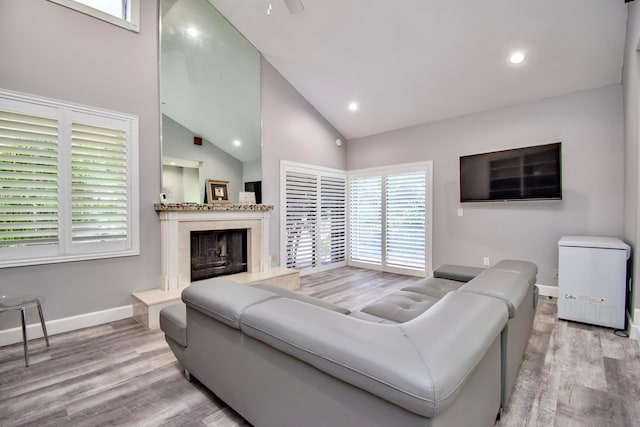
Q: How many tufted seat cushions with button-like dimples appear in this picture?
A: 2